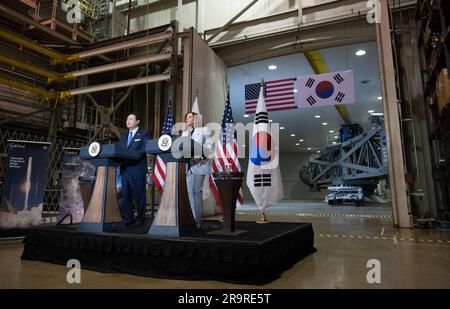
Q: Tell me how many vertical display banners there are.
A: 2